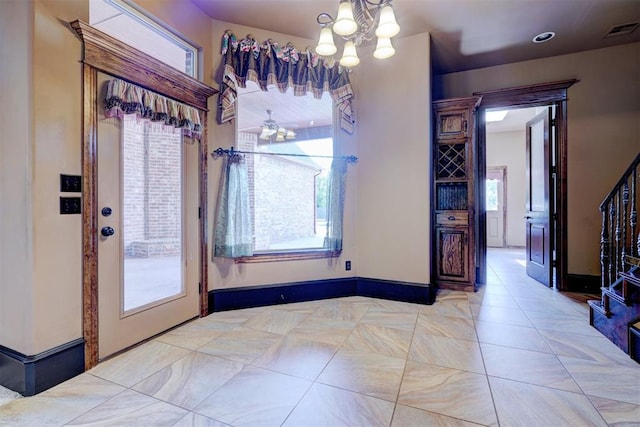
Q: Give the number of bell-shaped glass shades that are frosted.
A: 5